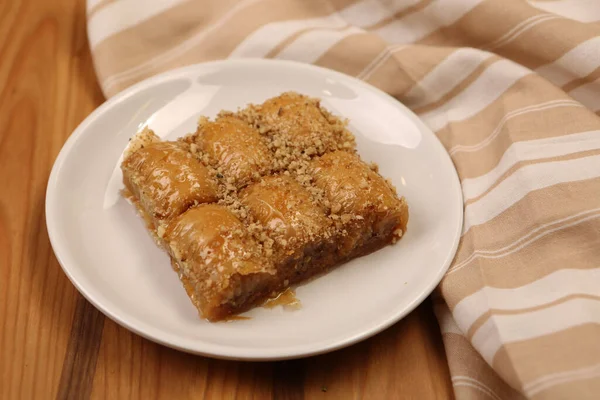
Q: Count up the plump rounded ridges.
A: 6